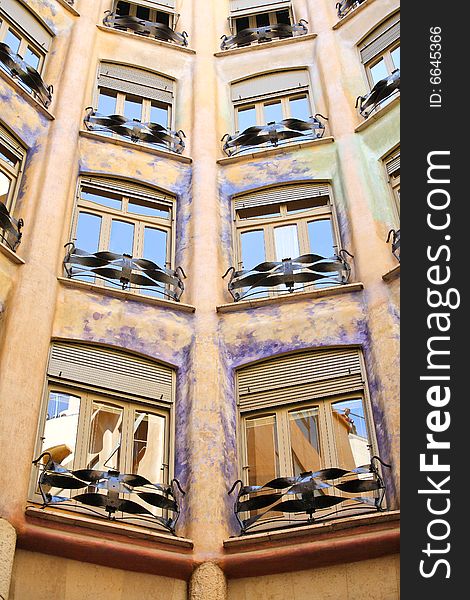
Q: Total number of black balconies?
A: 13